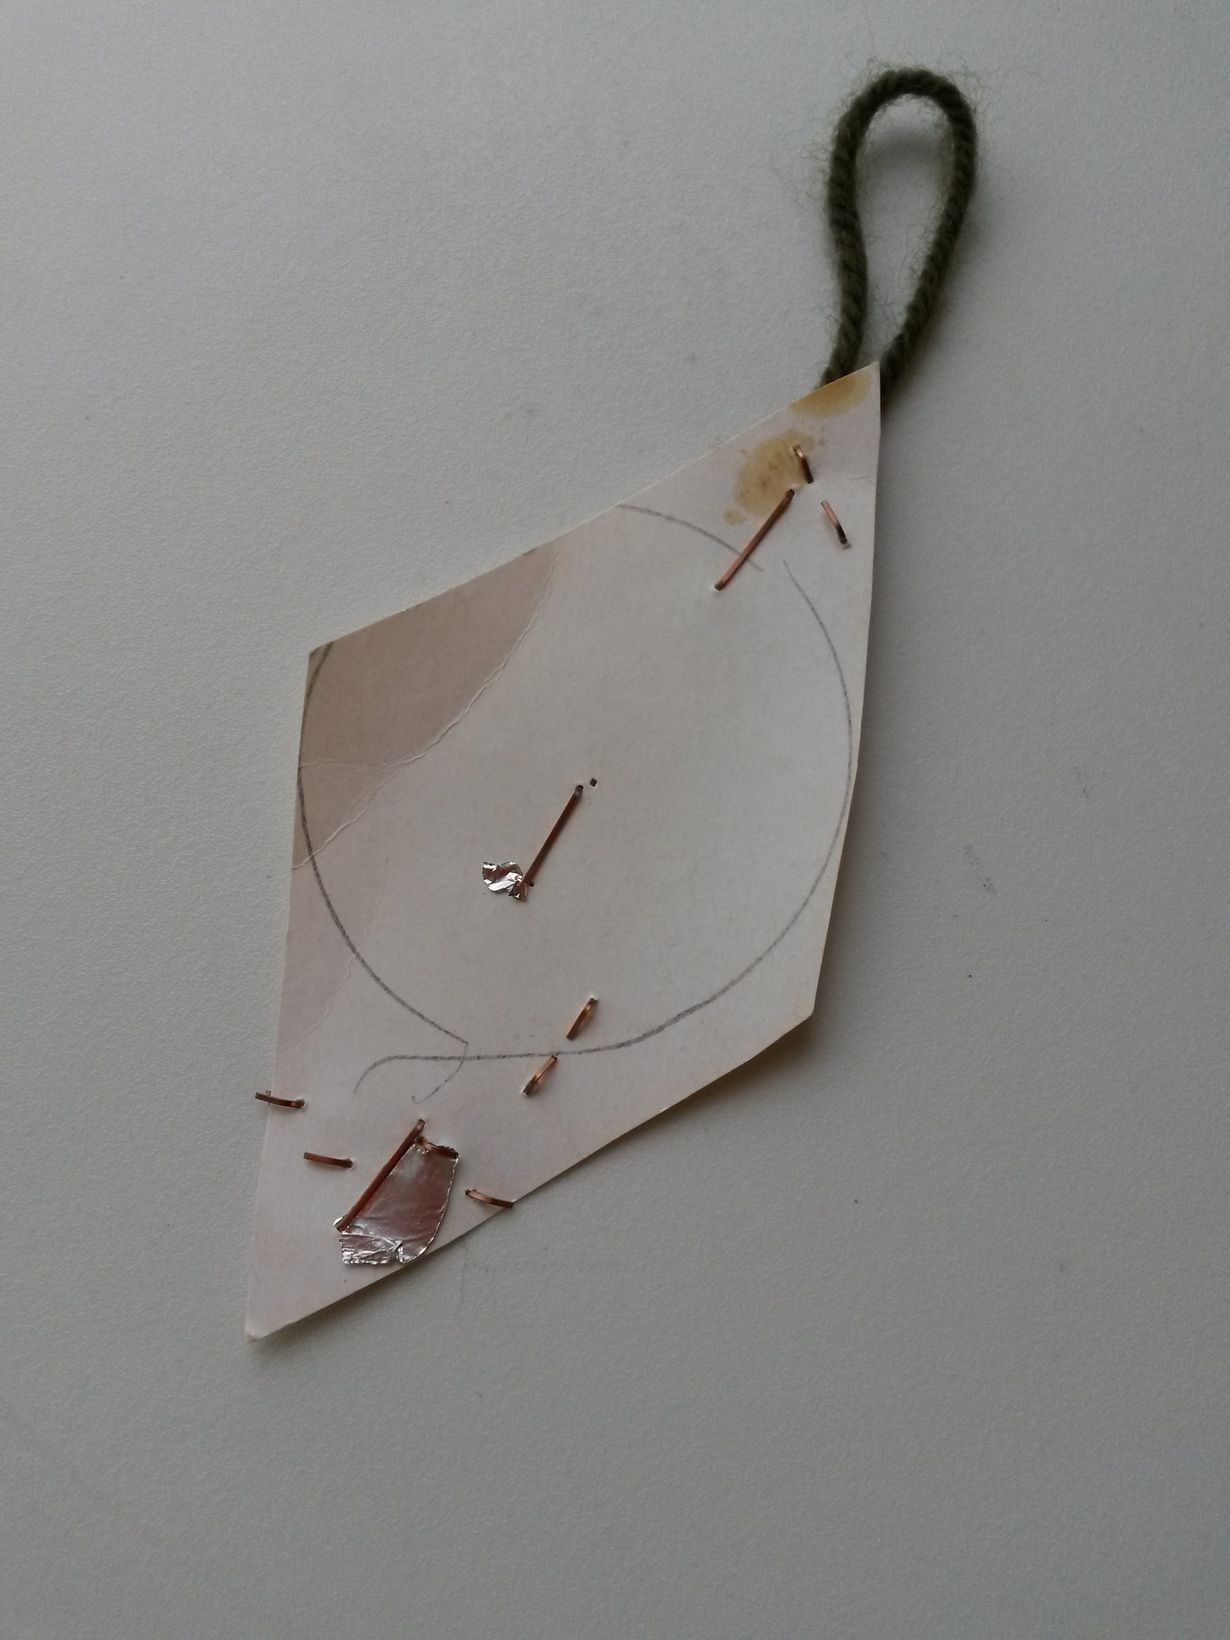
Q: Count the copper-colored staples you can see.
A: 11